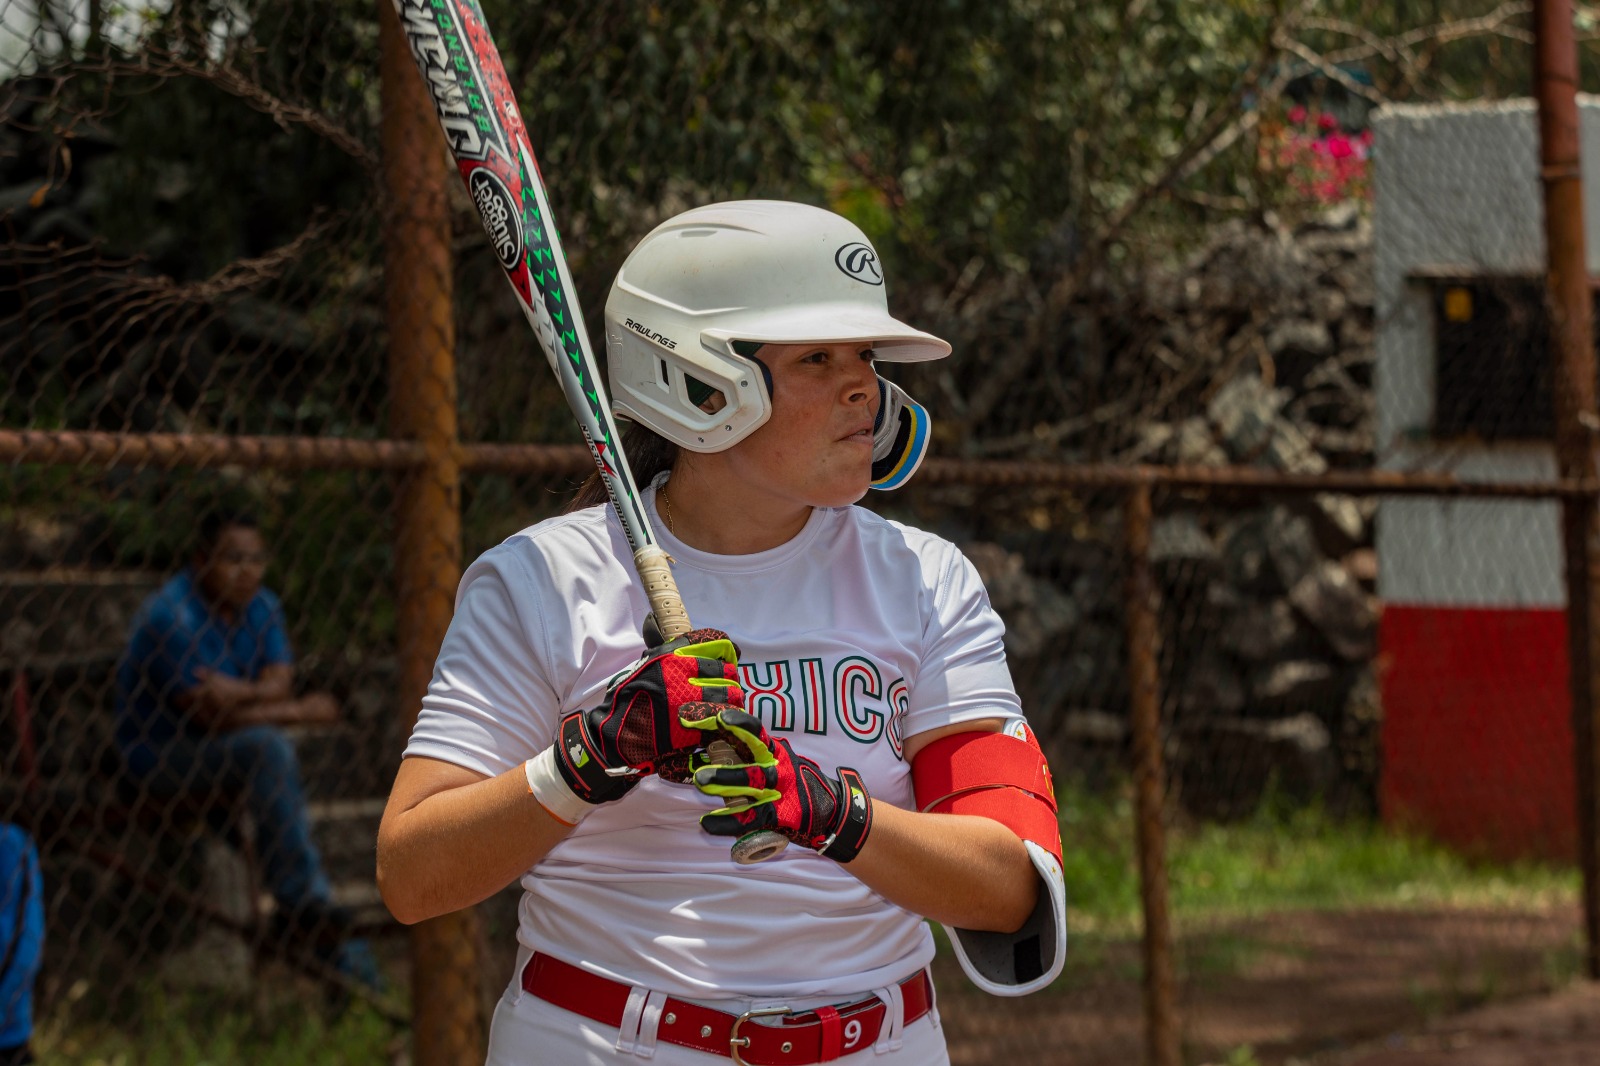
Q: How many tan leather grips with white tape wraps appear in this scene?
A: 1